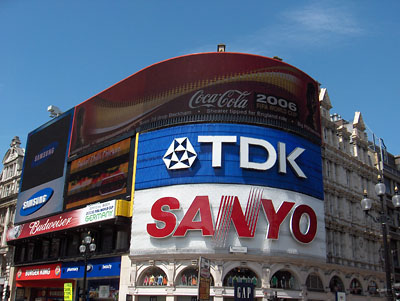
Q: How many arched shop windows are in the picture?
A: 8